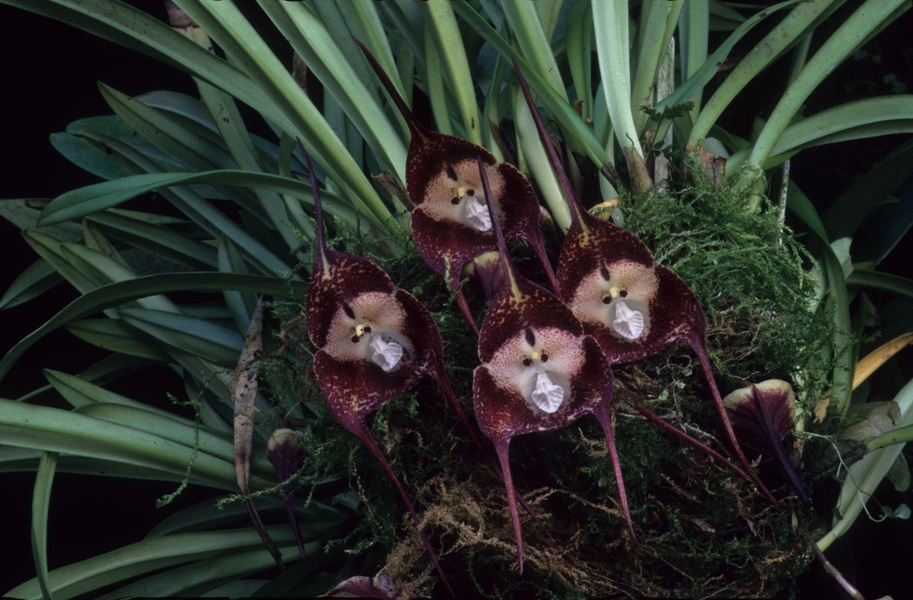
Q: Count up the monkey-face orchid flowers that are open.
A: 4